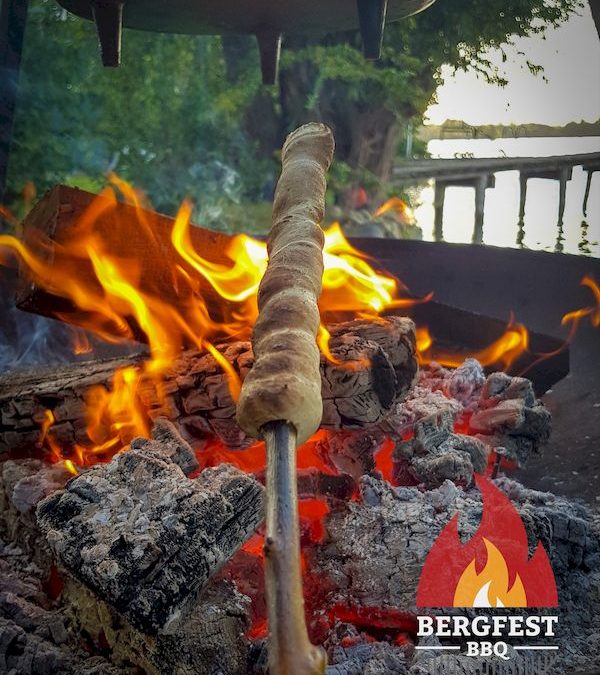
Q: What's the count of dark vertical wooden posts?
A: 5